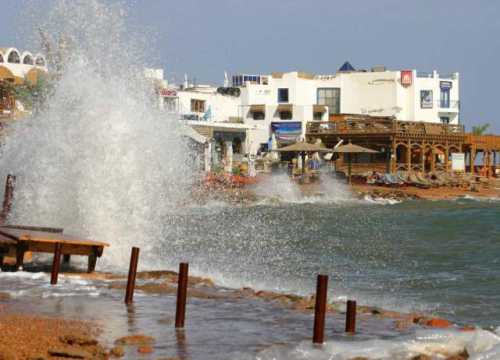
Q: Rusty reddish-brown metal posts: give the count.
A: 5